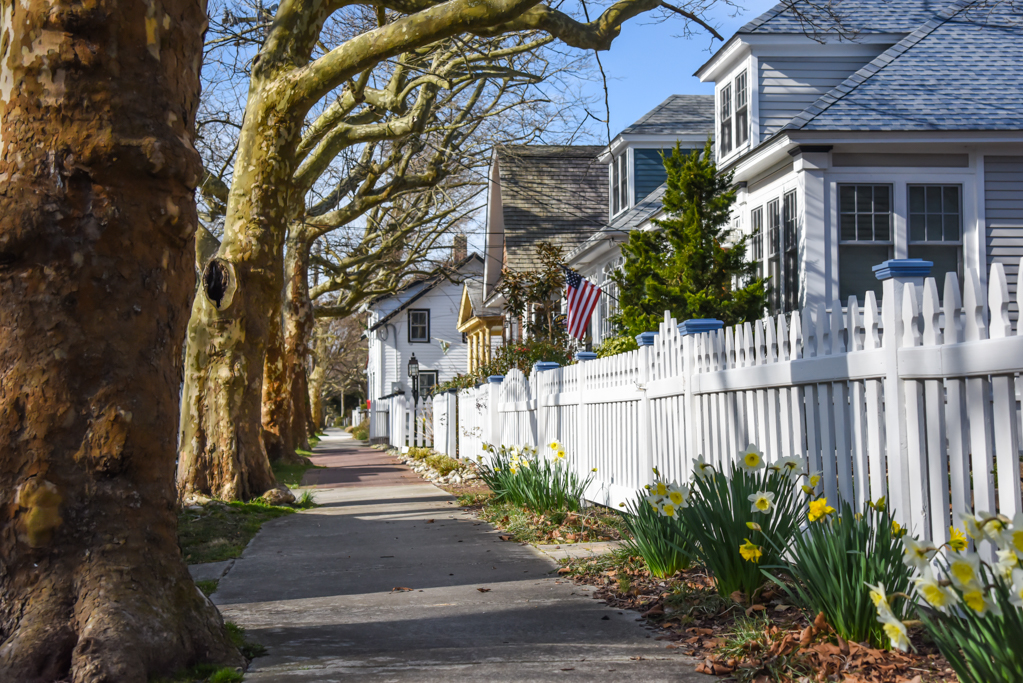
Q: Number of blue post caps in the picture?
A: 6